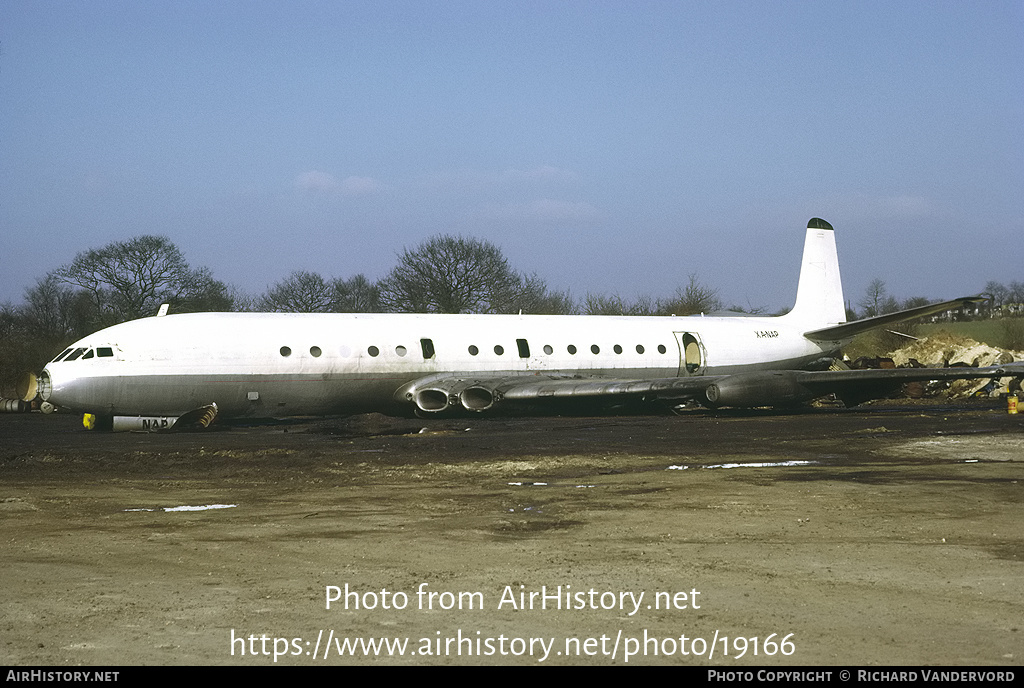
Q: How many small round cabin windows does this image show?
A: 13